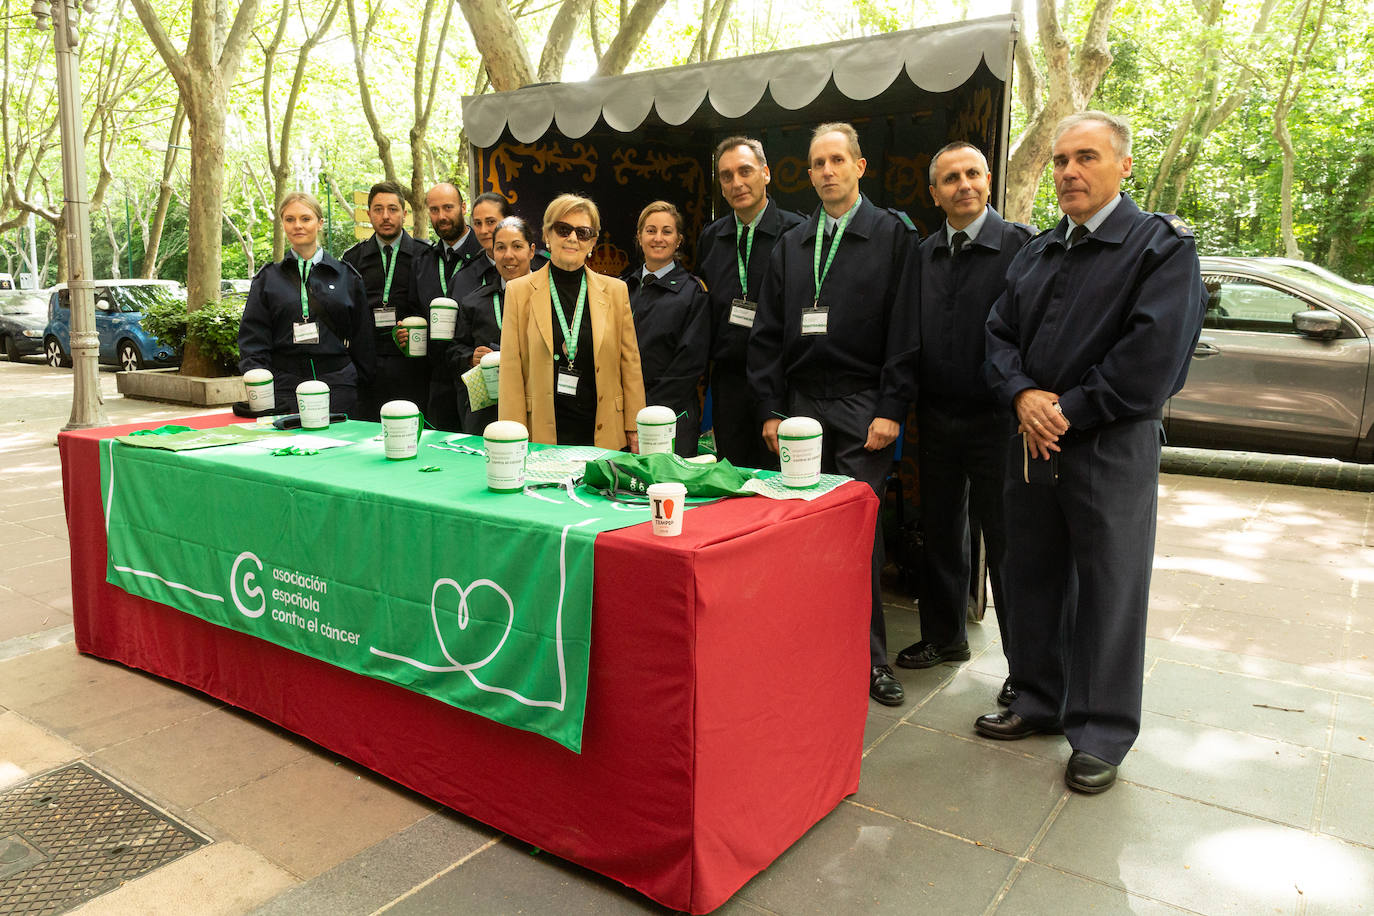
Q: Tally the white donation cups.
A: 9